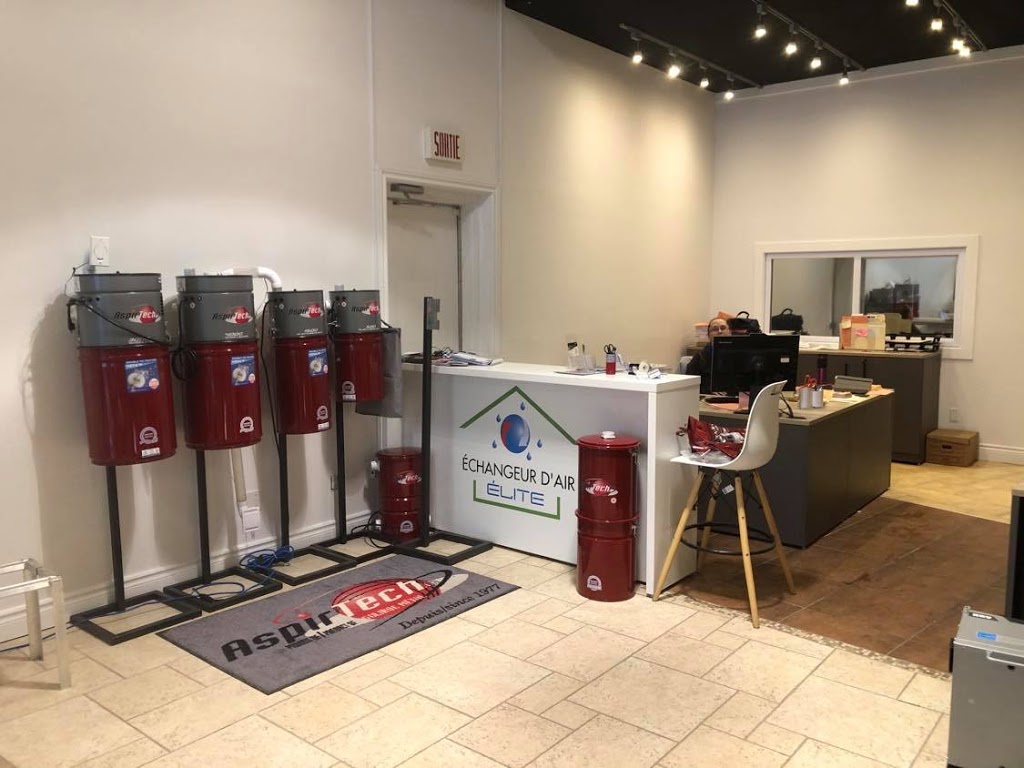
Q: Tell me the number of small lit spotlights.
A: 12